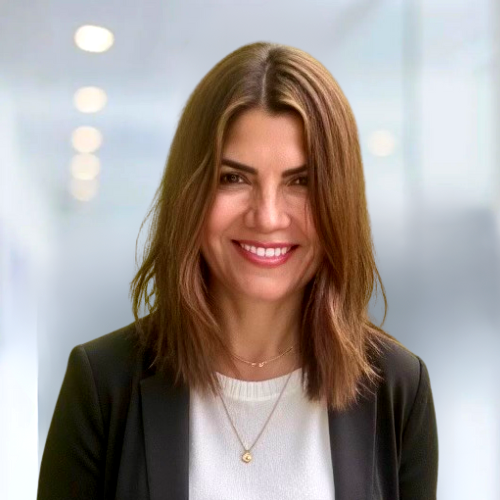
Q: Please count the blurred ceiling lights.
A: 6